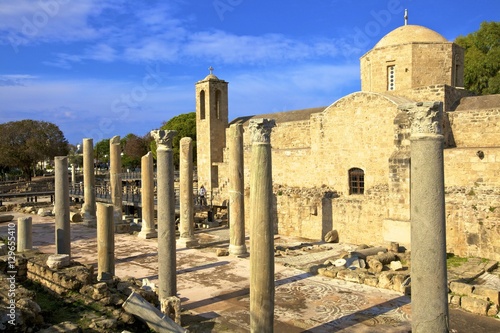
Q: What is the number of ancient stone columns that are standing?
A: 11